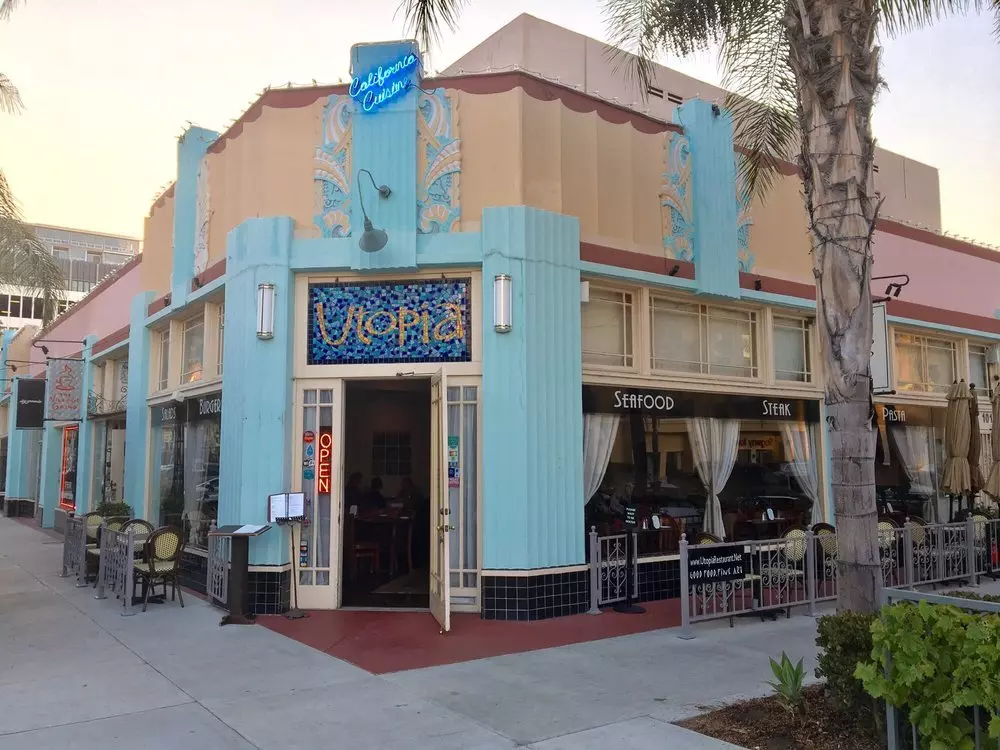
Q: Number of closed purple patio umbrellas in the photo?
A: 0